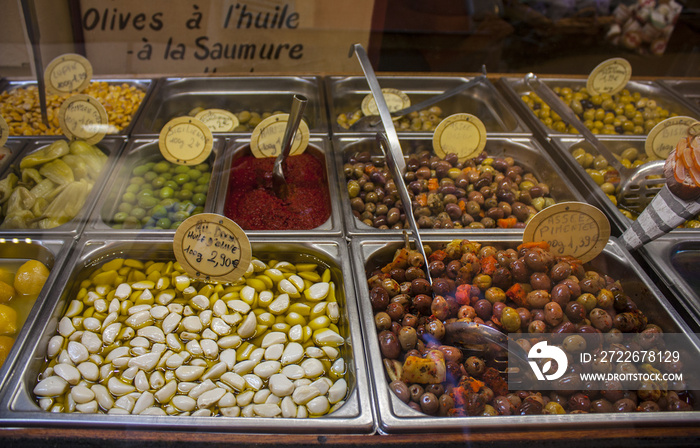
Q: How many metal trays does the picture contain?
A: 15